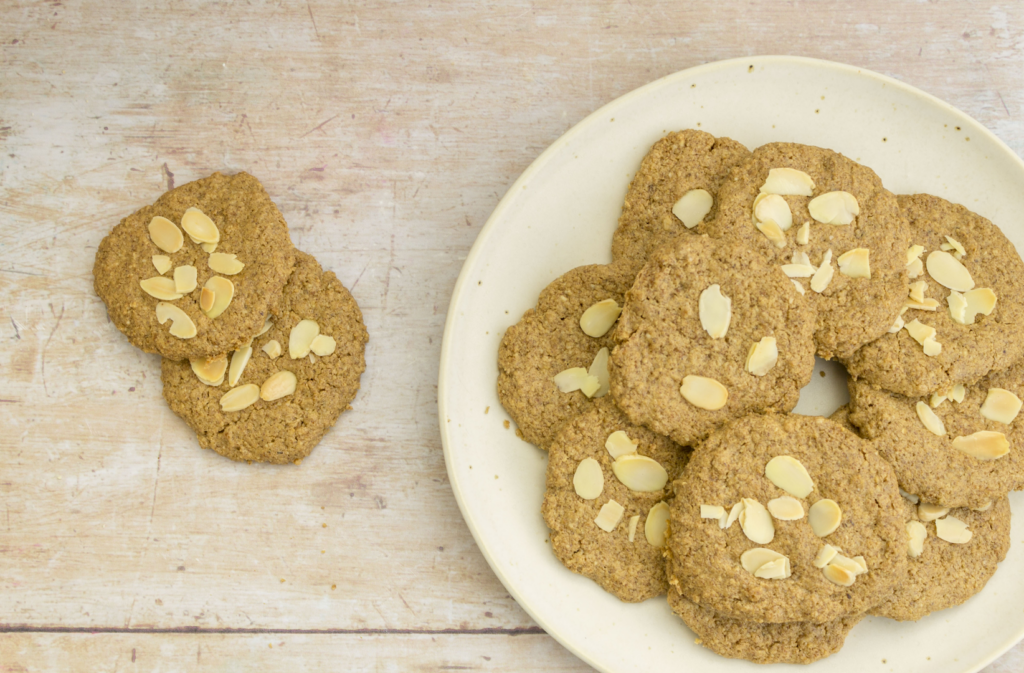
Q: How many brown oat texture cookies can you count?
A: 12